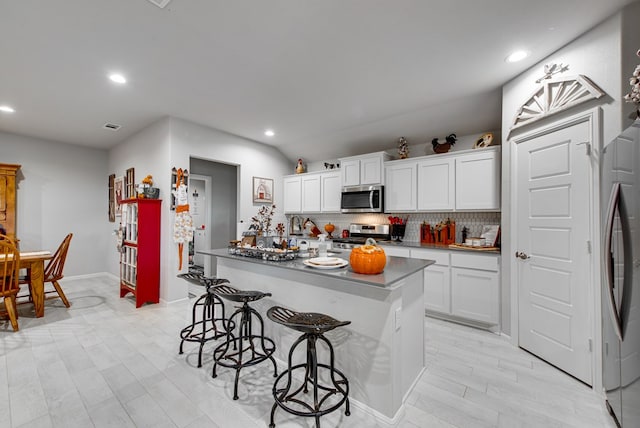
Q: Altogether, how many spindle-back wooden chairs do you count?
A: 2